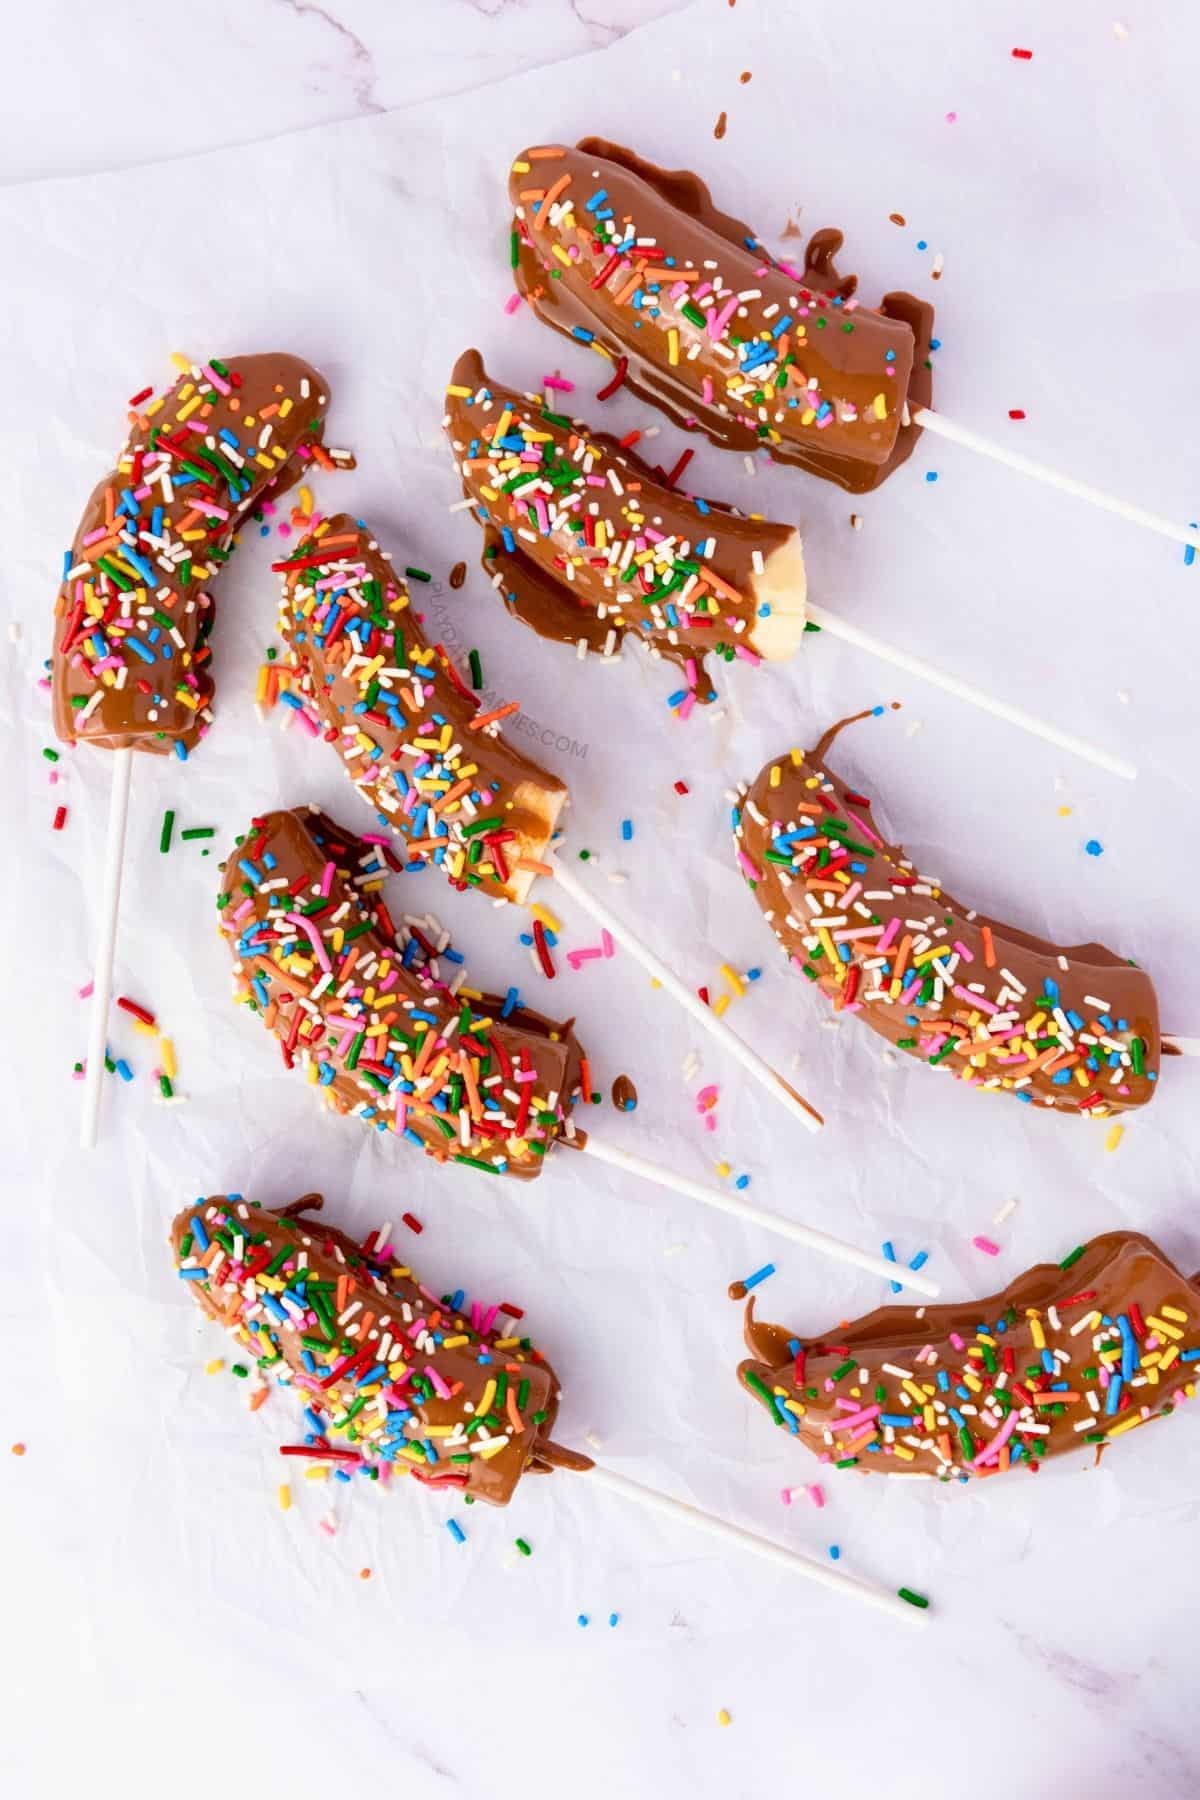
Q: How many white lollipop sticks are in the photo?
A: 7